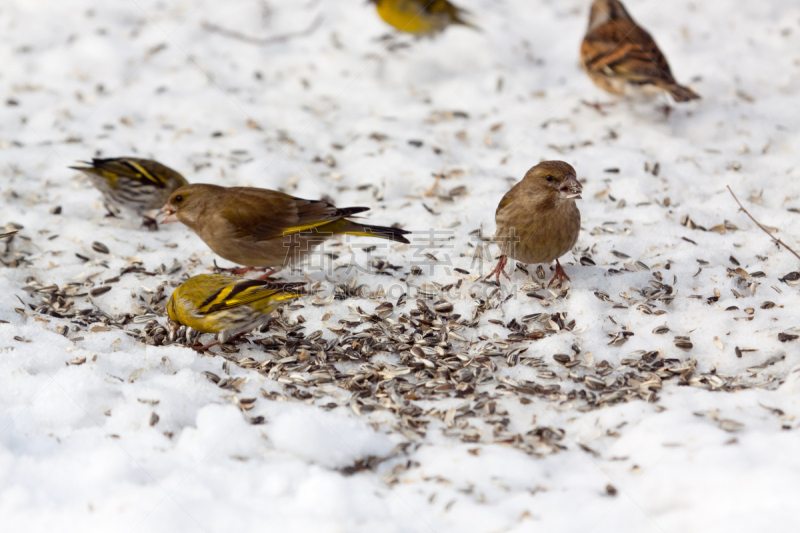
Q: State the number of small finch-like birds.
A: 6